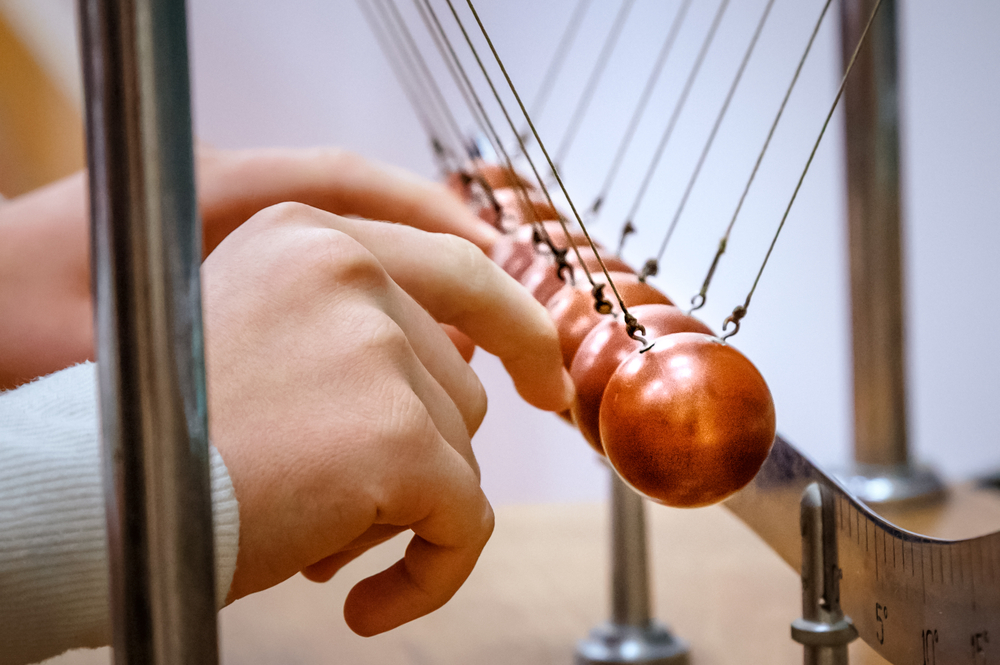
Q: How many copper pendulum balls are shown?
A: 7